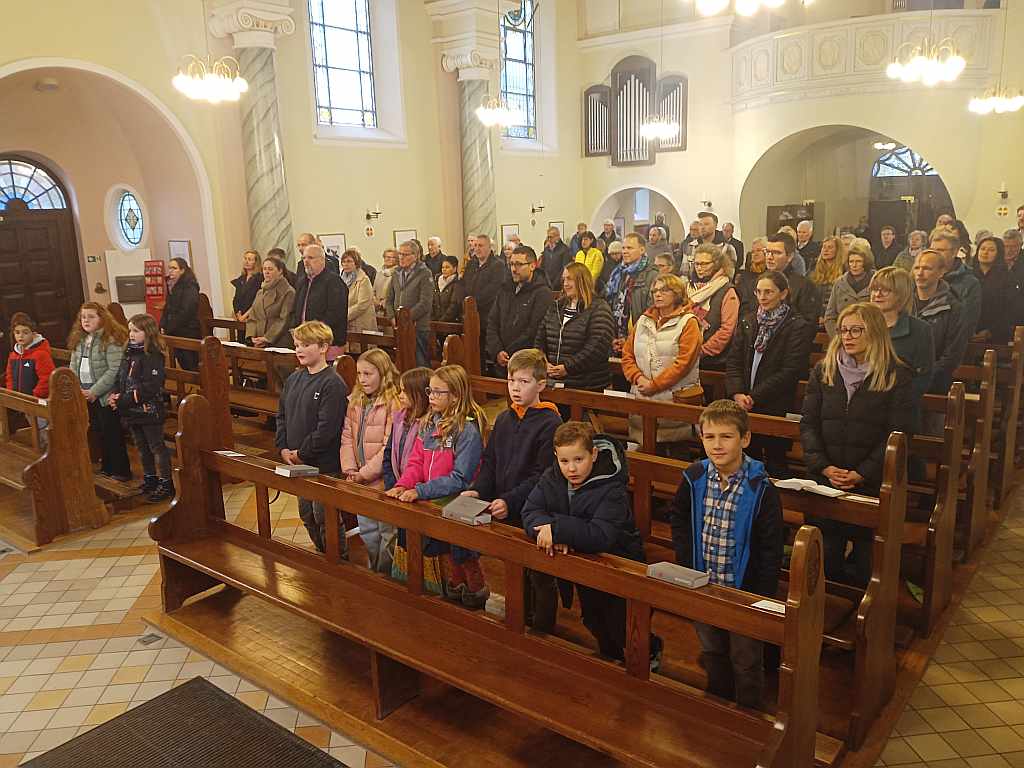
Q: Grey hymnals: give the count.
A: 3